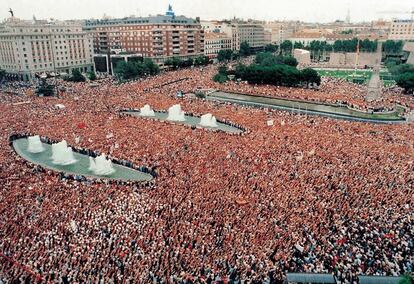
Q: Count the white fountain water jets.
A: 6